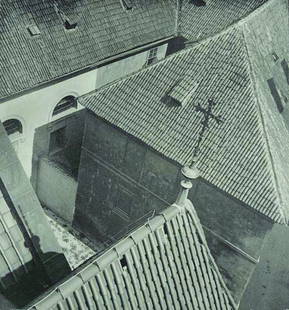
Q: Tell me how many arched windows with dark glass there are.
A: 2